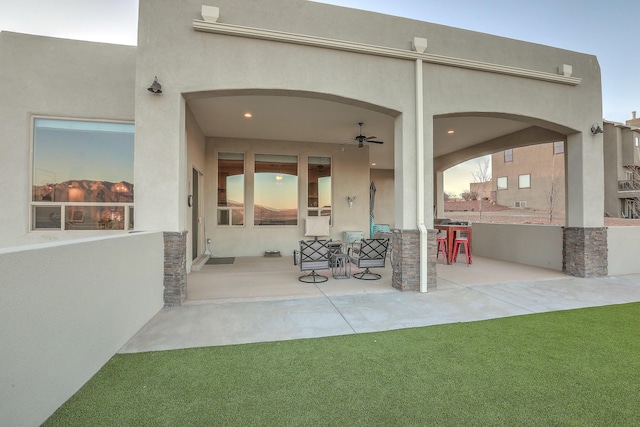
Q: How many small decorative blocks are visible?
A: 3